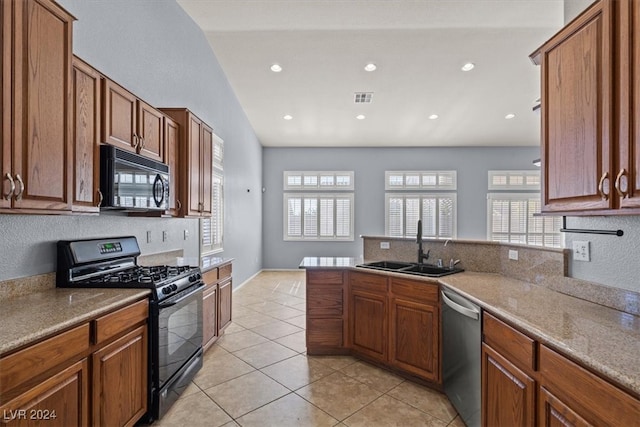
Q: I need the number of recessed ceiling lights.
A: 7